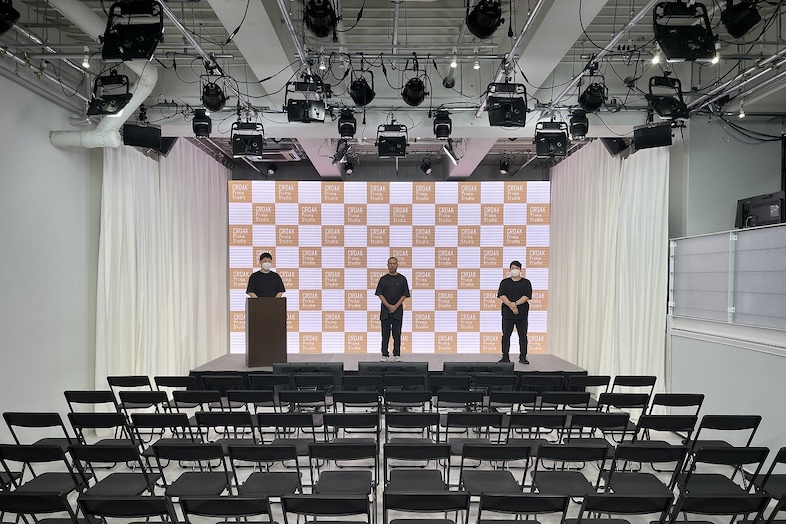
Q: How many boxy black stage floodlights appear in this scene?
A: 9